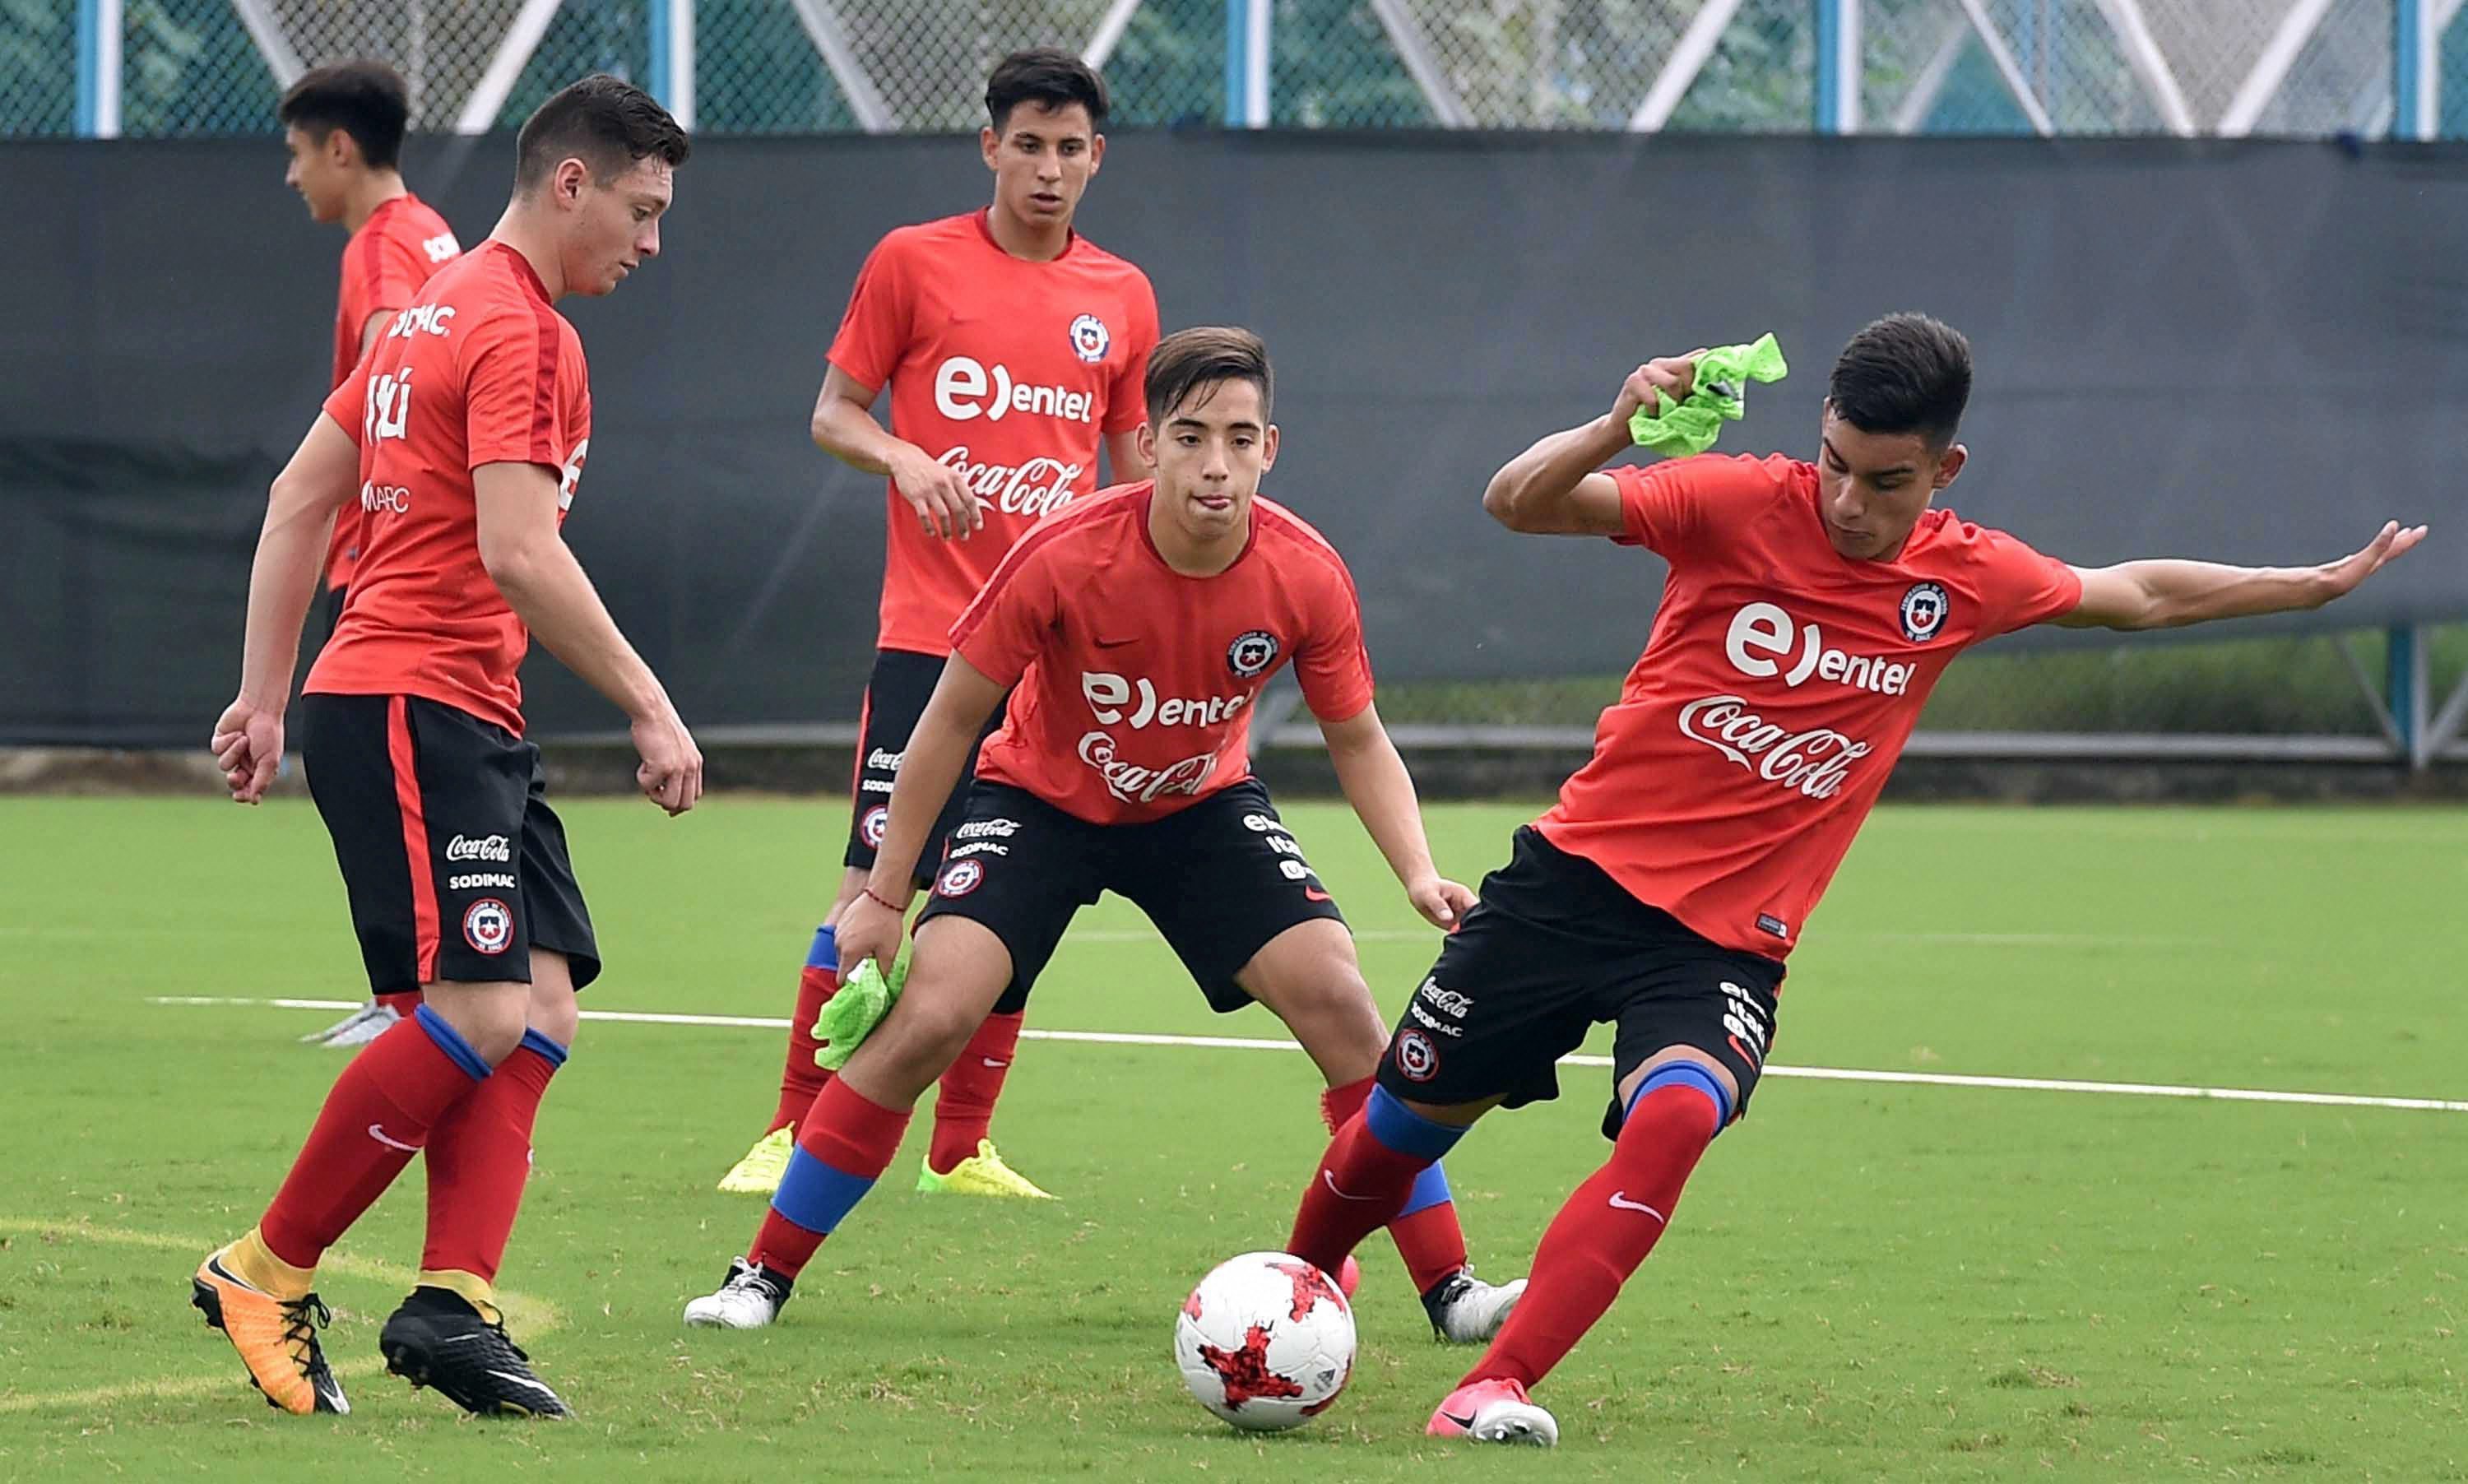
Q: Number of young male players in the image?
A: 5